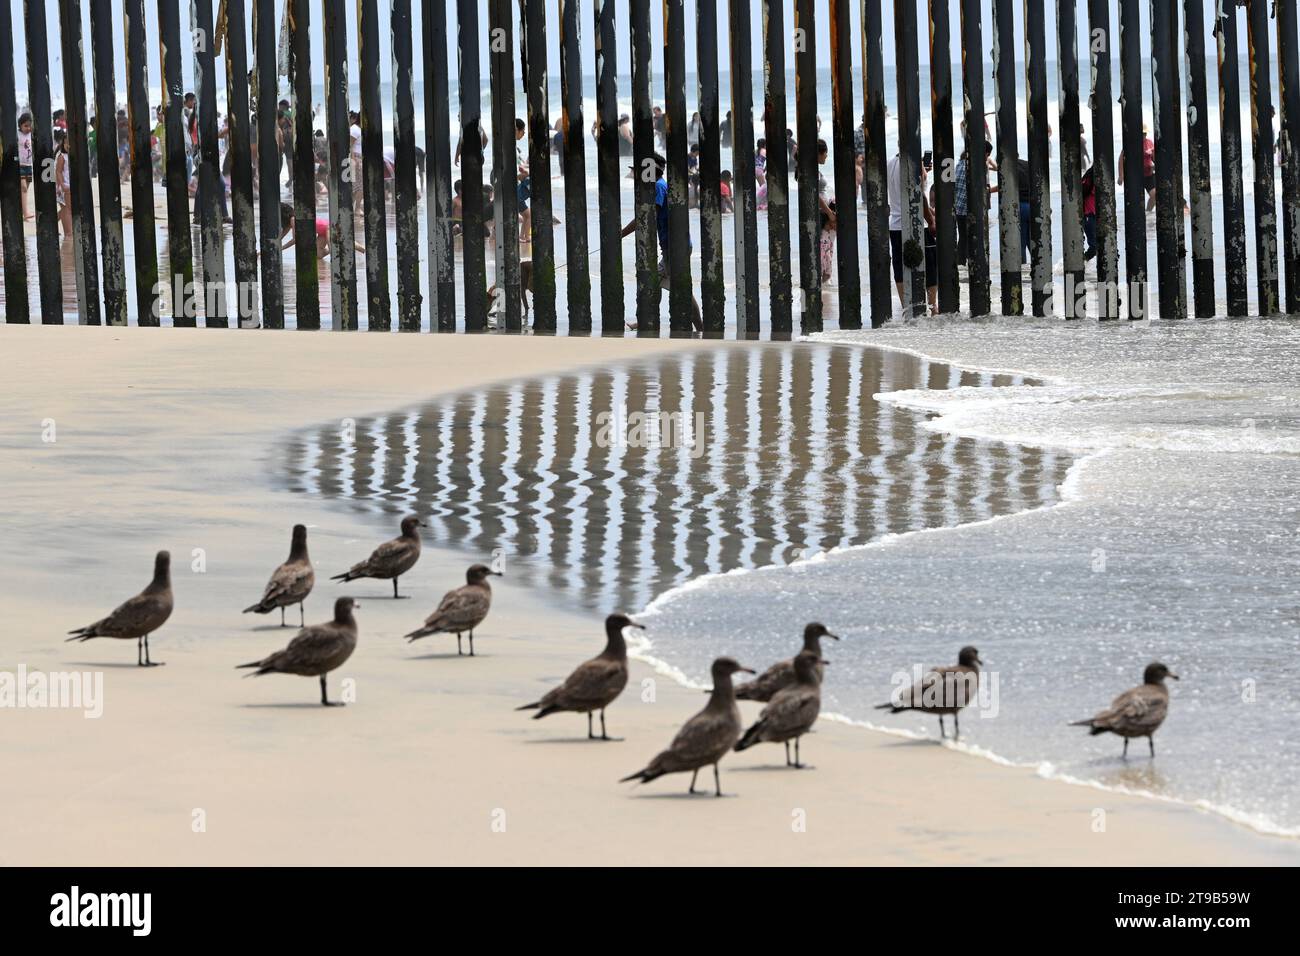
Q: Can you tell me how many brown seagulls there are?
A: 11